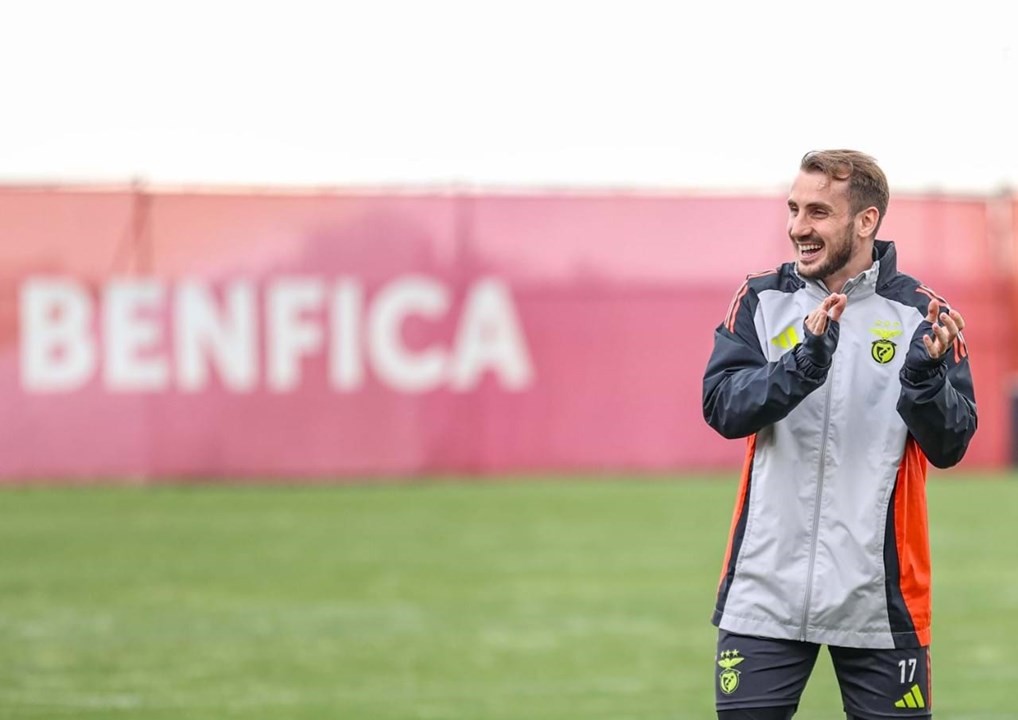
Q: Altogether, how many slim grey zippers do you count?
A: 1